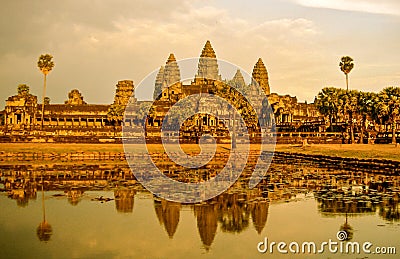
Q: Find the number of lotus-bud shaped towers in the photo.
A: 5